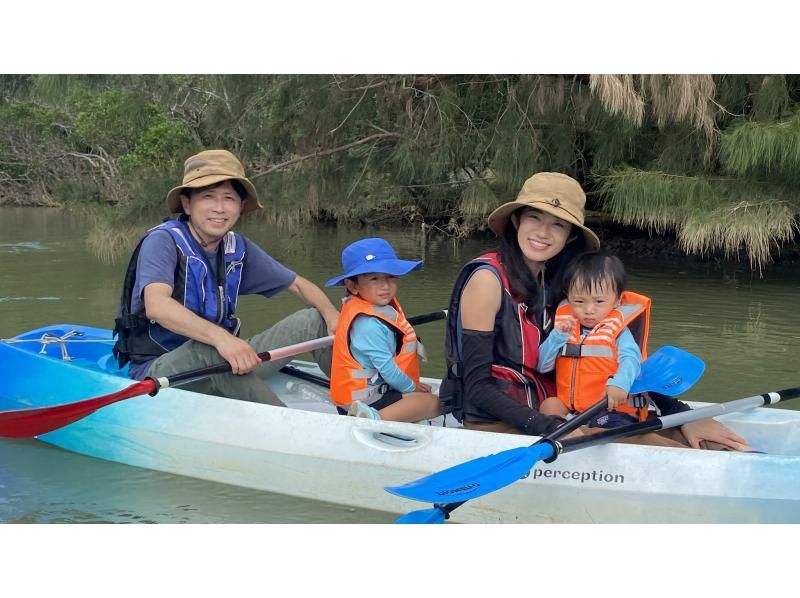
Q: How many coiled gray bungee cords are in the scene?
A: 0